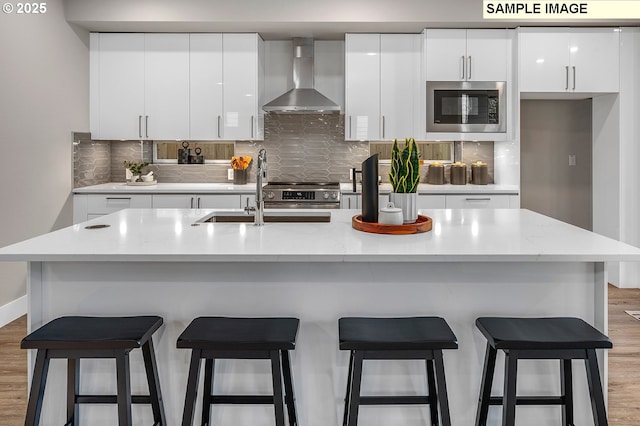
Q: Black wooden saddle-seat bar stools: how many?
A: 4